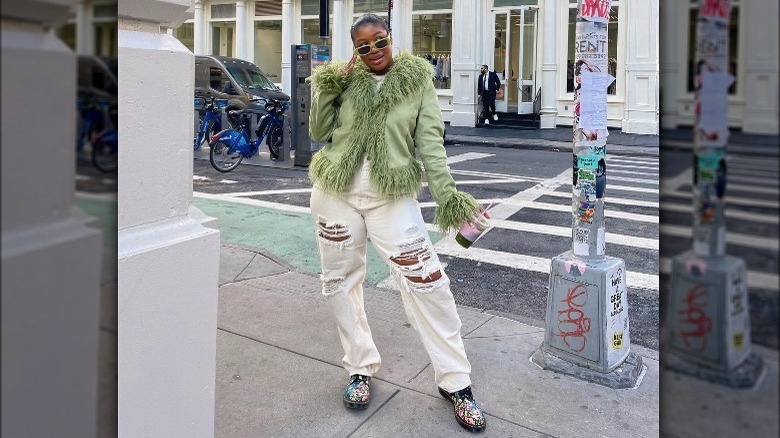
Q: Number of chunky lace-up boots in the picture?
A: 2